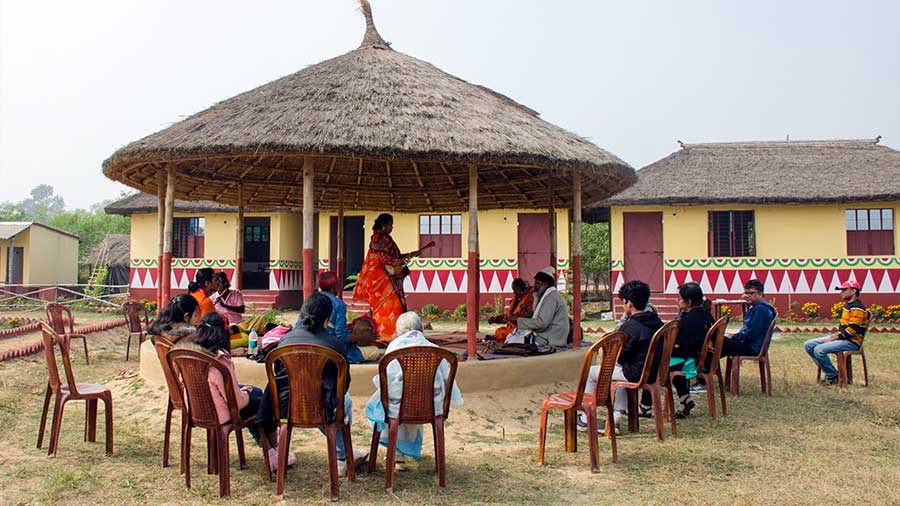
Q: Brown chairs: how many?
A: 12